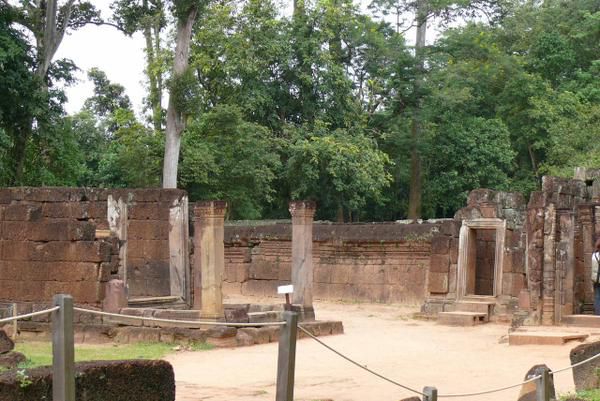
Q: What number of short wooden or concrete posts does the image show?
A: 4